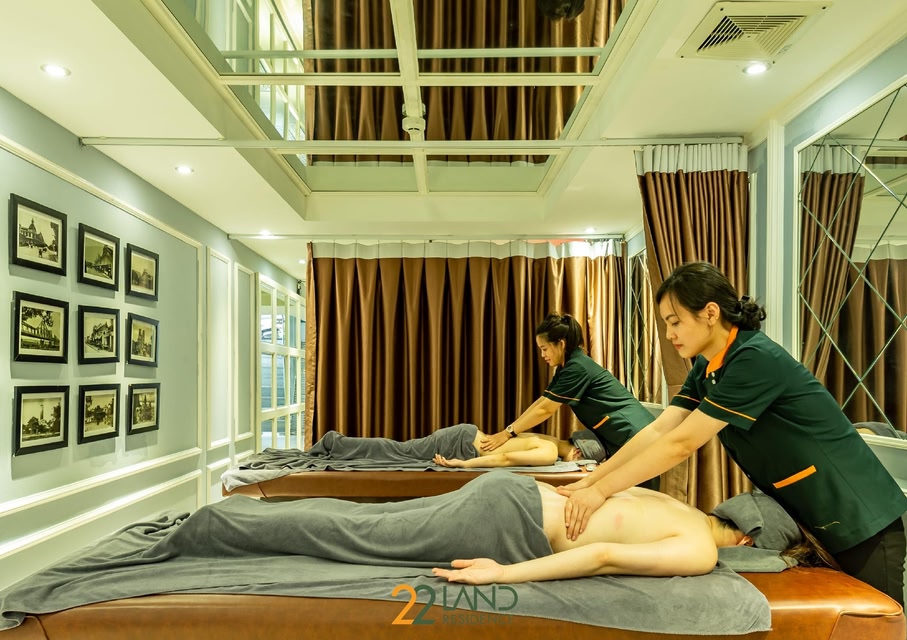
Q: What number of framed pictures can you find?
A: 9